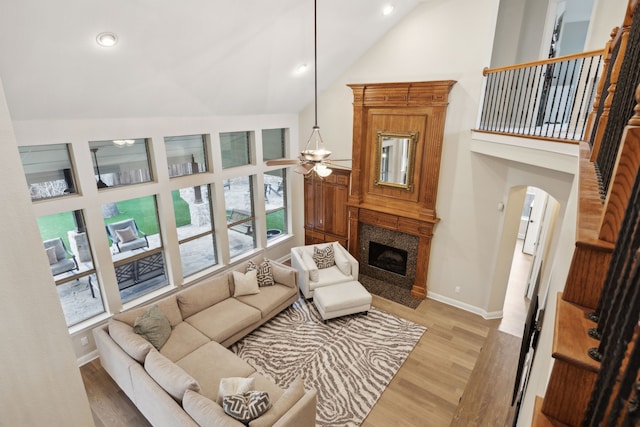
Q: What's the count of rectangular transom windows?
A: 5